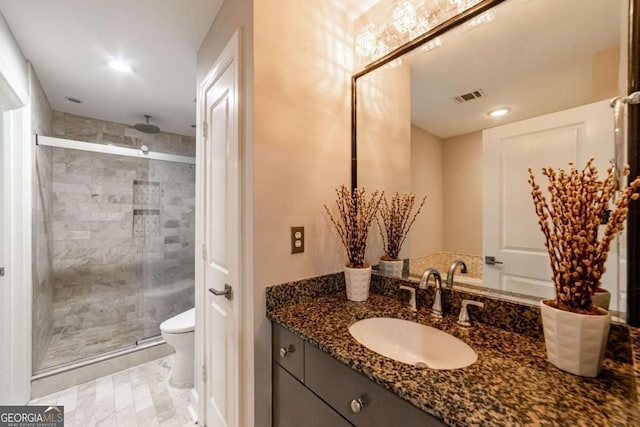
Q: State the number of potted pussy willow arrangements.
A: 2